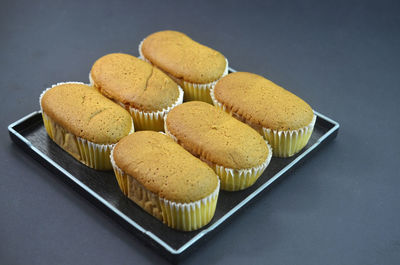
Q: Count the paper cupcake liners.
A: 6